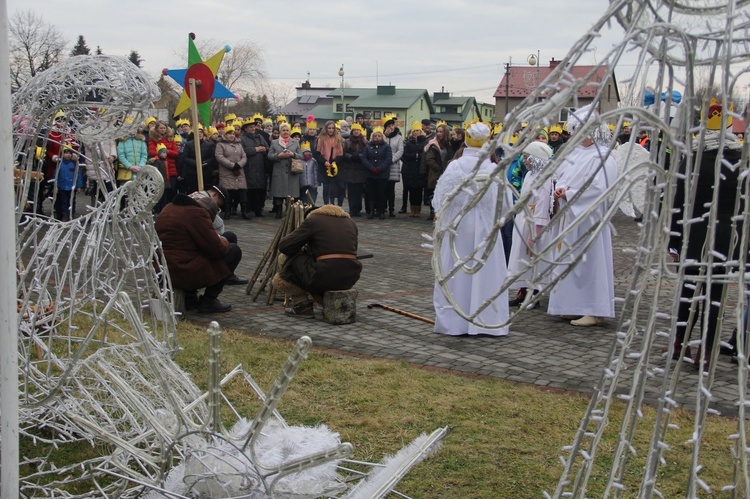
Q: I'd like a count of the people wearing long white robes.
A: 3